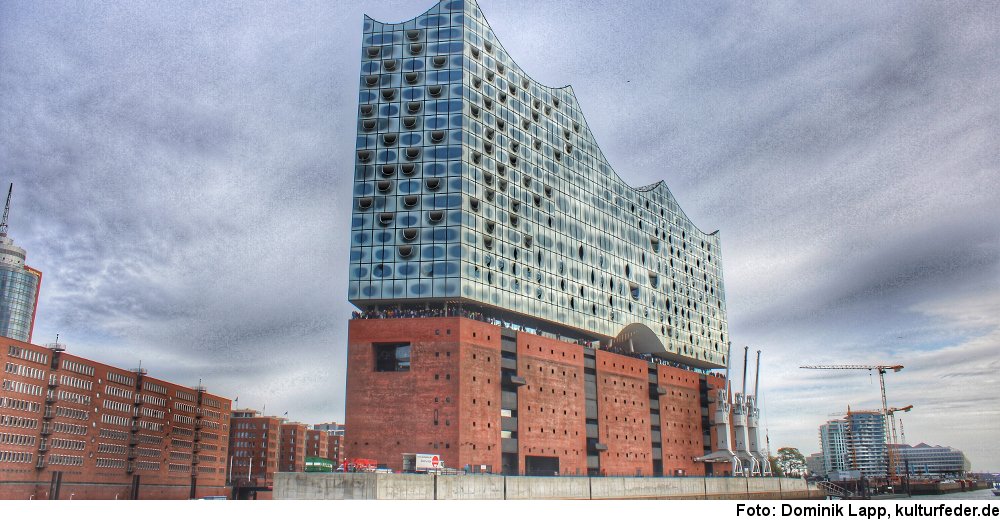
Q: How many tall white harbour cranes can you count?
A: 3